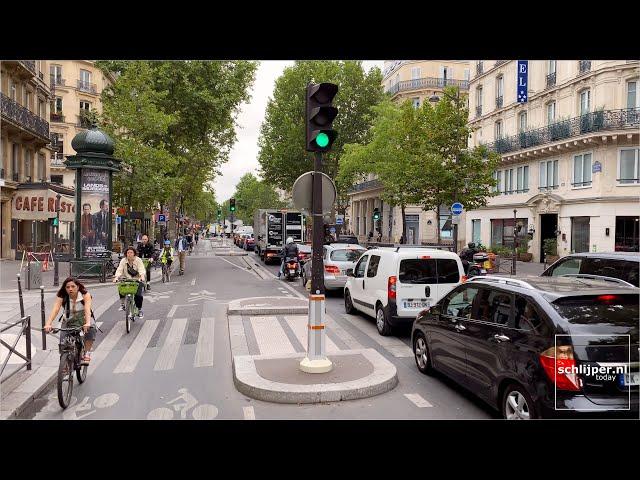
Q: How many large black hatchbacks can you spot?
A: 1